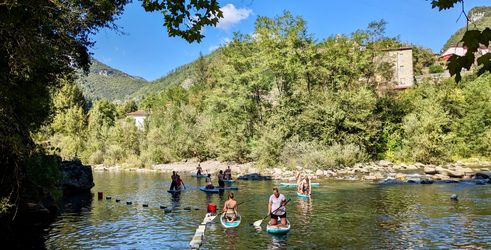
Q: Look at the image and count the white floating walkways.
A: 1